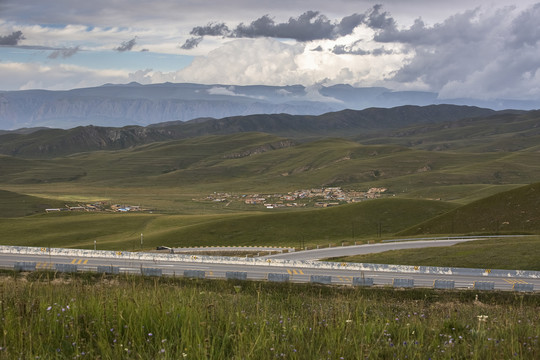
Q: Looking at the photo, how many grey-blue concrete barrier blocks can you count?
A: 13